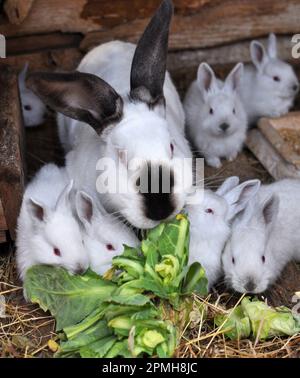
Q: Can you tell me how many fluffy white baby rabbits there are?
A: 7